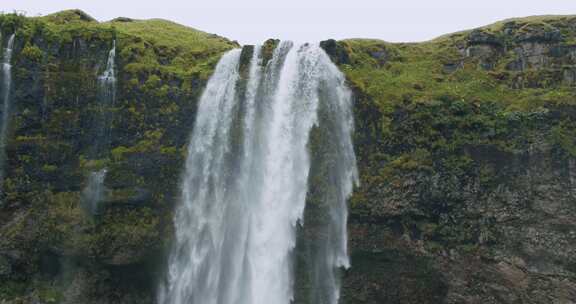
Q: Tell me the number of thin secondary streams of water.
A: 2